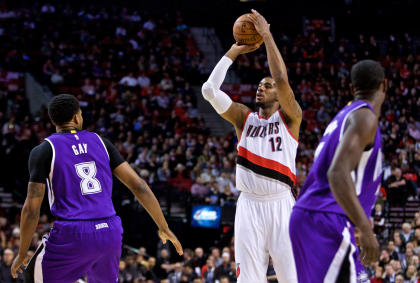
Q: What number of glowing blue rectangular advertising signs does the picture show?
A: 1